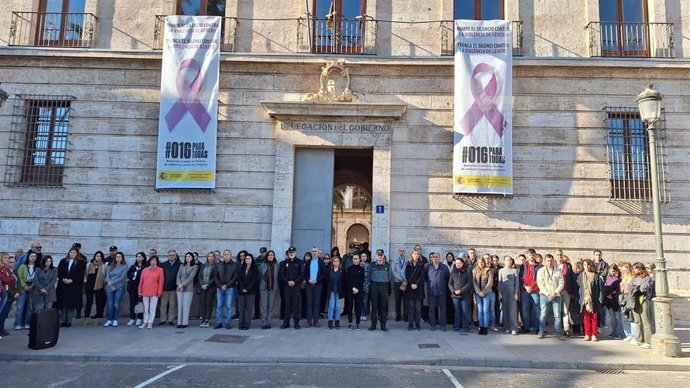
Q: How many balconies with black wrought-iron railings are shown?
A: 5